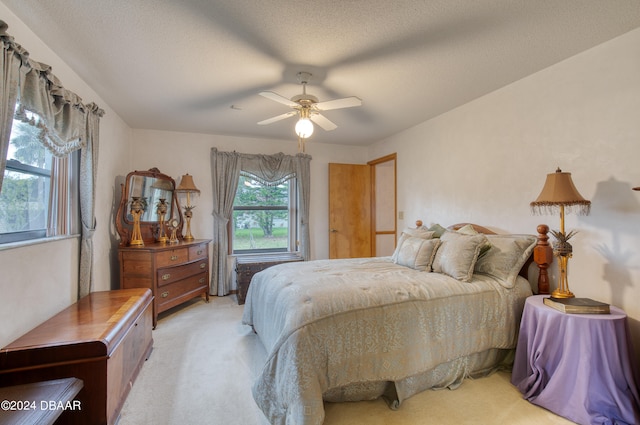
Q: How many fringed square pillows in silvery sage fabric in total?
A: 2